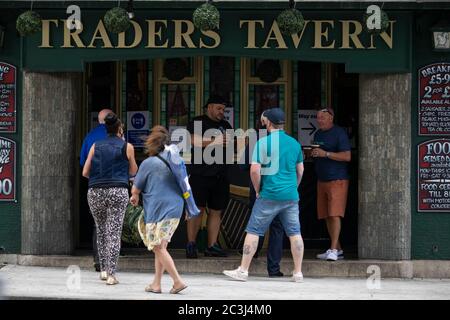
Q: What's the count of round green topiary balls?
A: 5